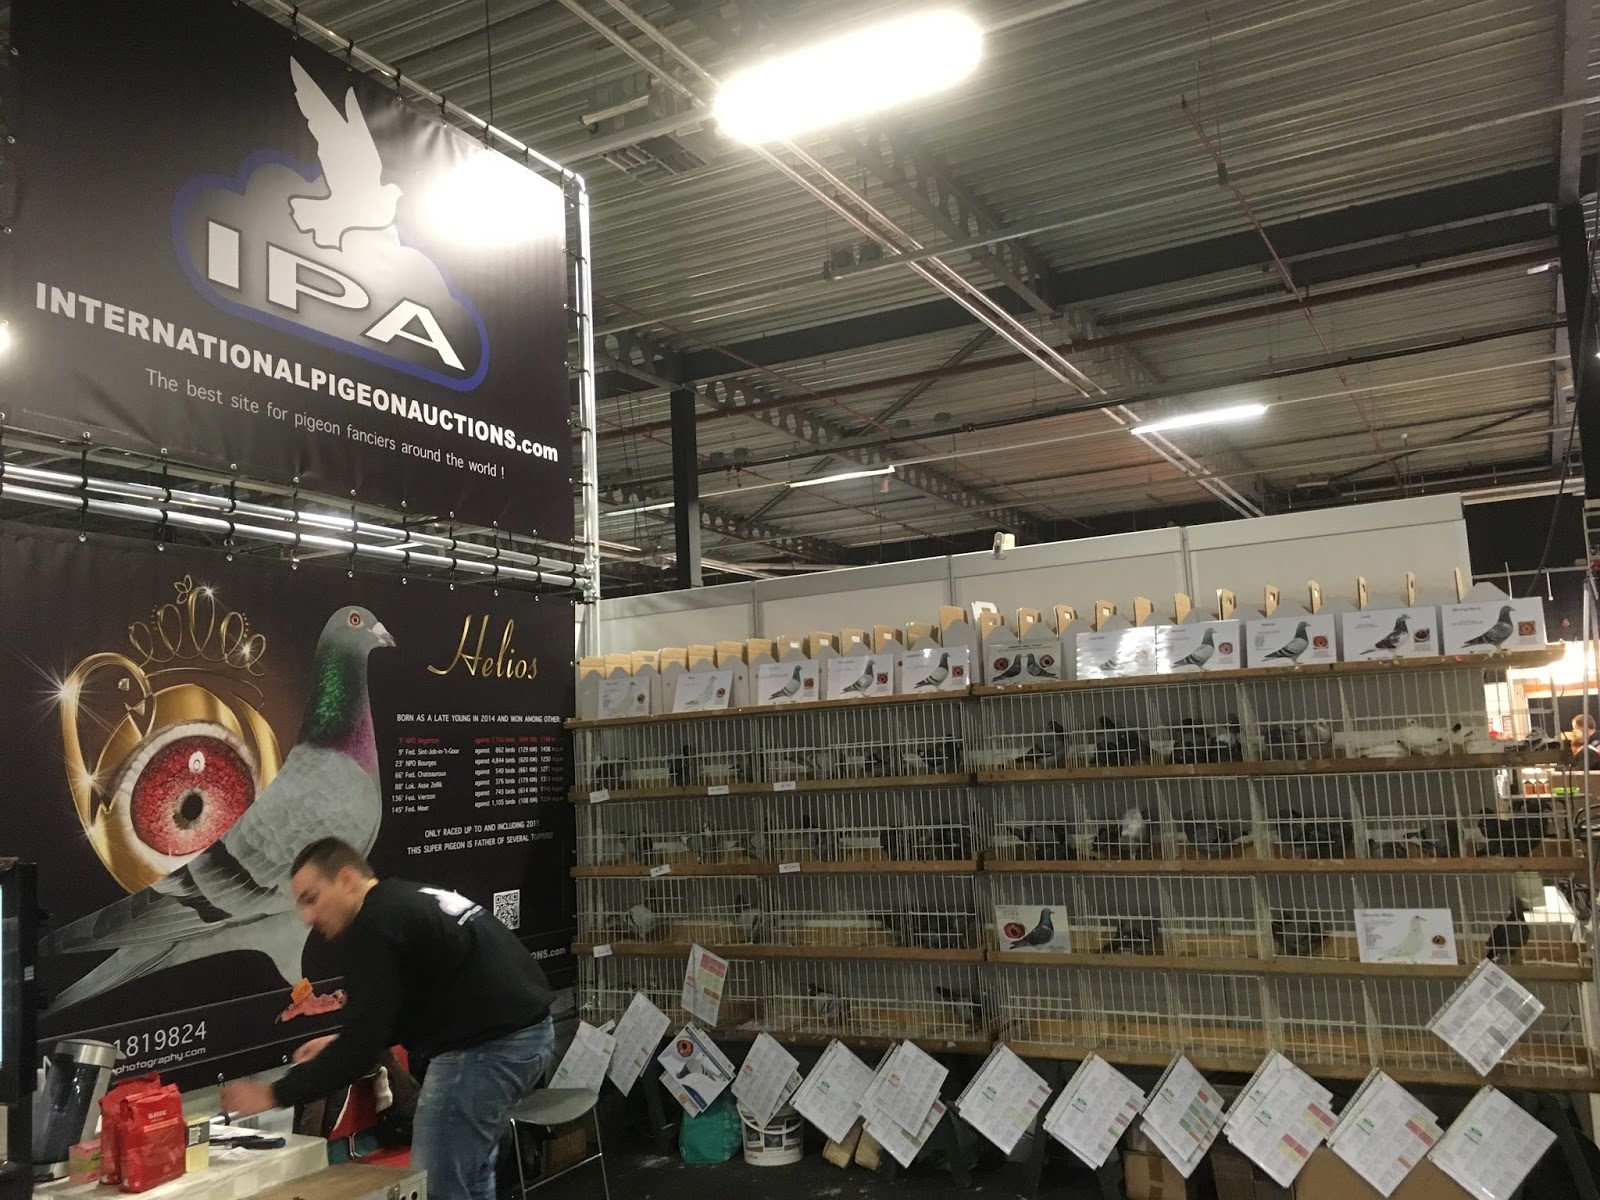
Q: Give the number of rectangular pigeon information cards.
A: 13